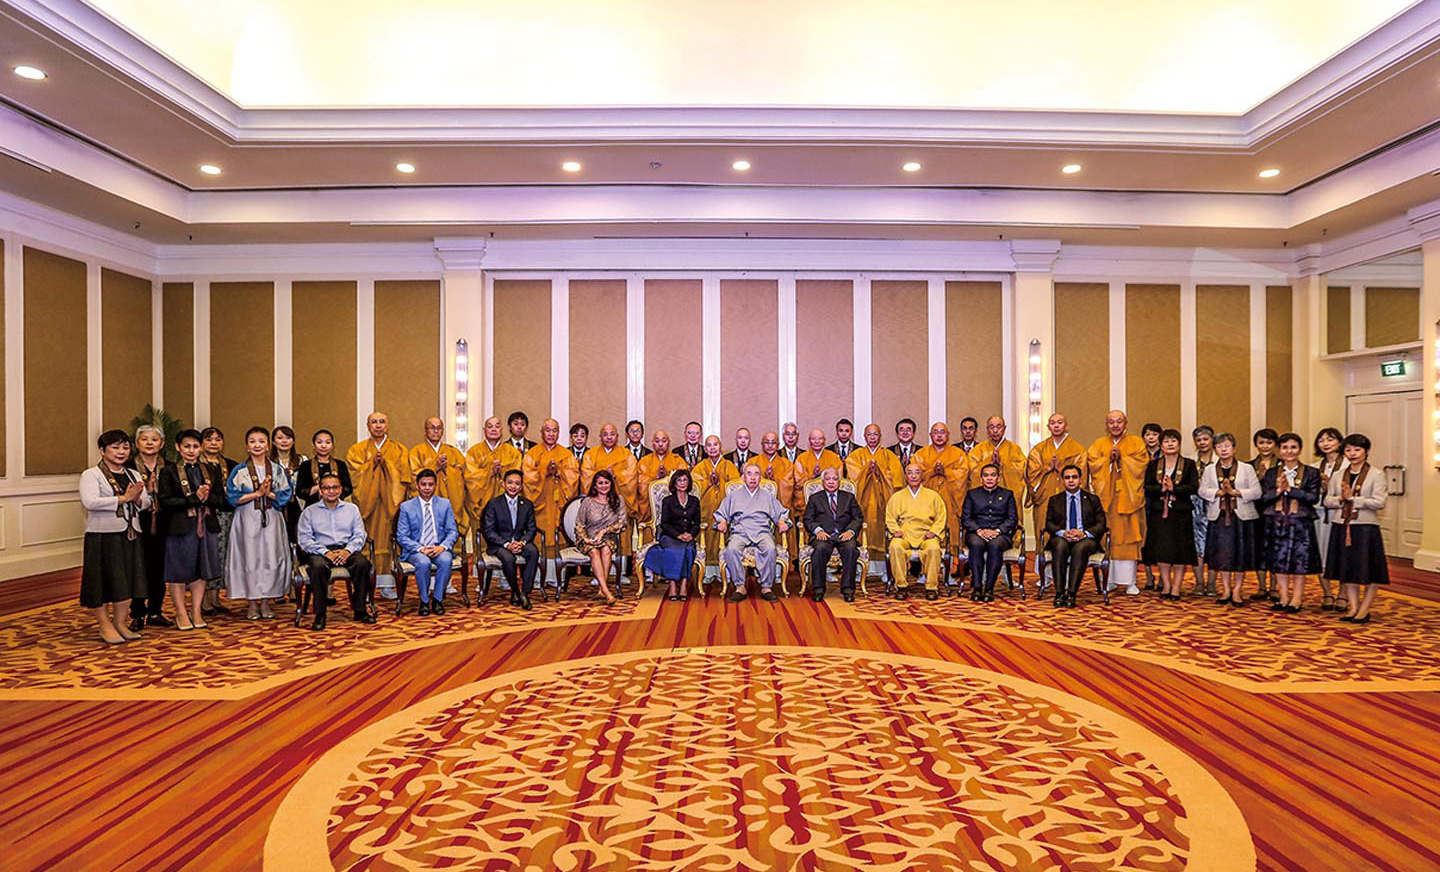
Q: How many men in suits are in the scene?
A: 14